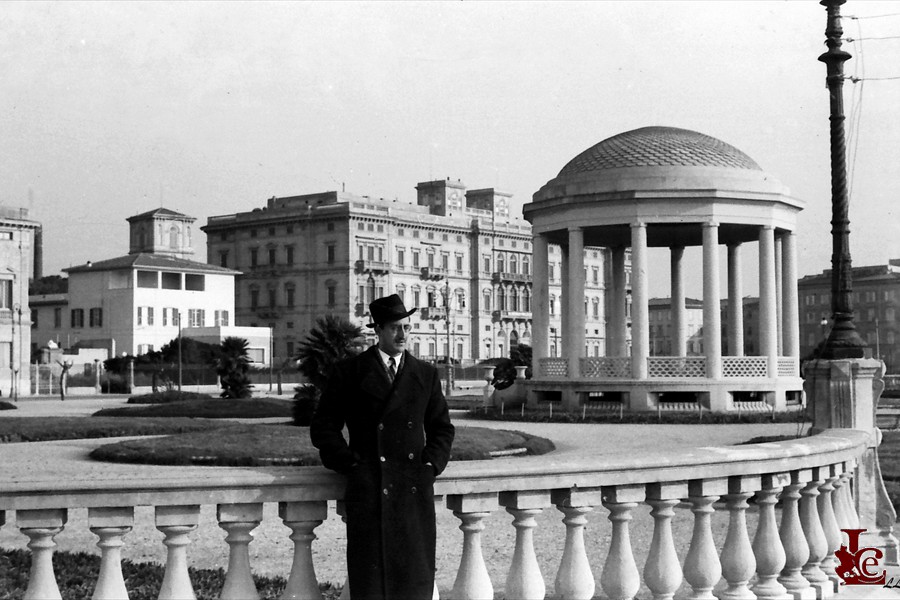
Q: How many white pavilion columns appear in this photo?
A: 11